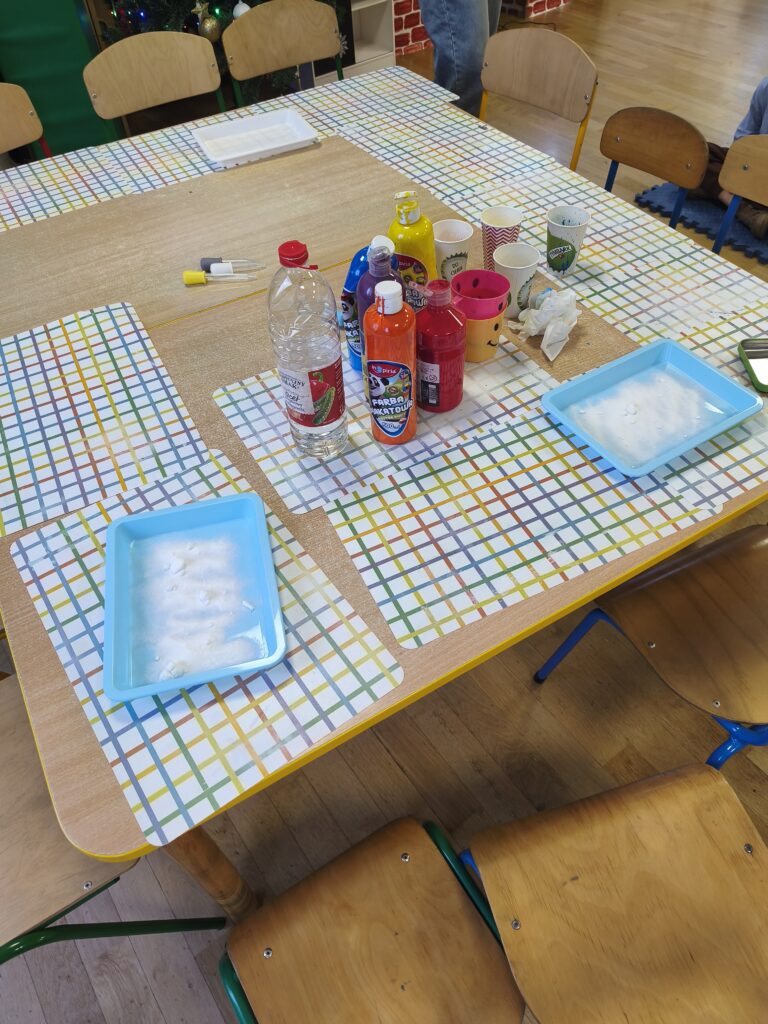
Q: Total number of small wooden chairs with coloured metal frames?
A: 10